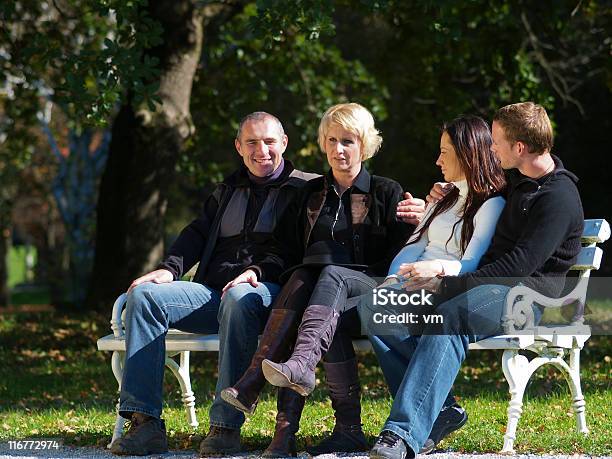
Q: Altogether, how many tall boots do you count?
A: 4